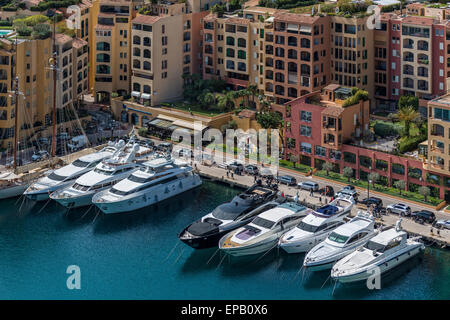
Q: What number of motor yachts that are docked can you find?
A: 8